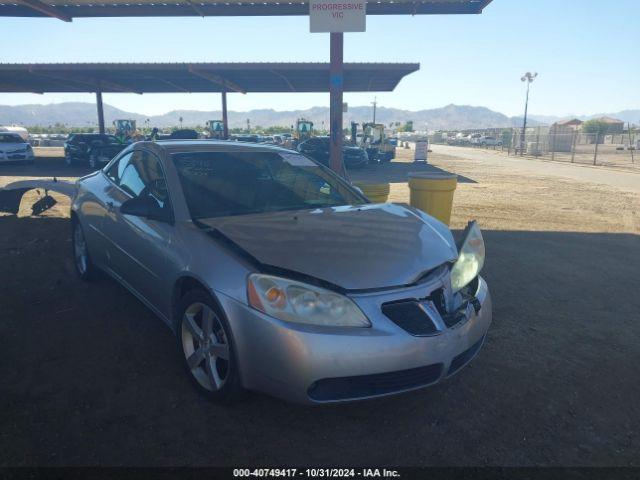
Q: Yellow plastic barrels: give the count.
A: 2